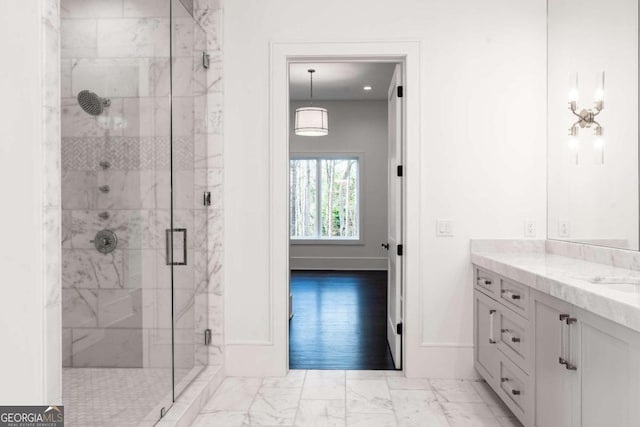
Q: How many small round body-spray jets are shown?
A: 3